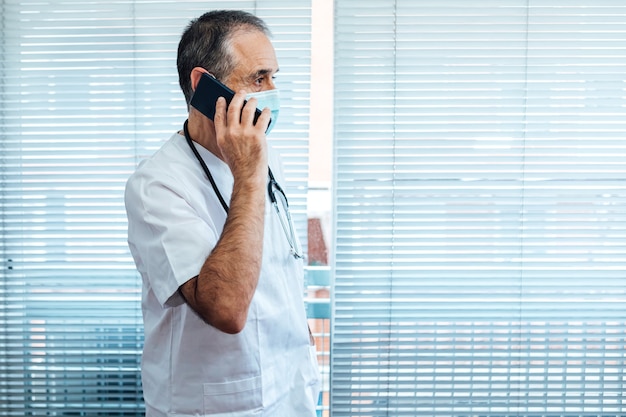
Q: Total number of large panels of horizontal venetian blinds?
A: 2